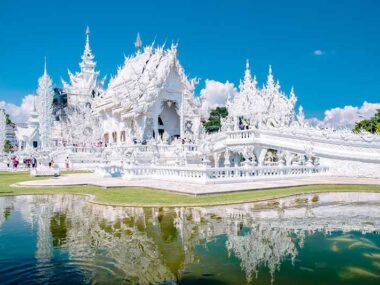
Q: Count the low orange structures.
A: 0